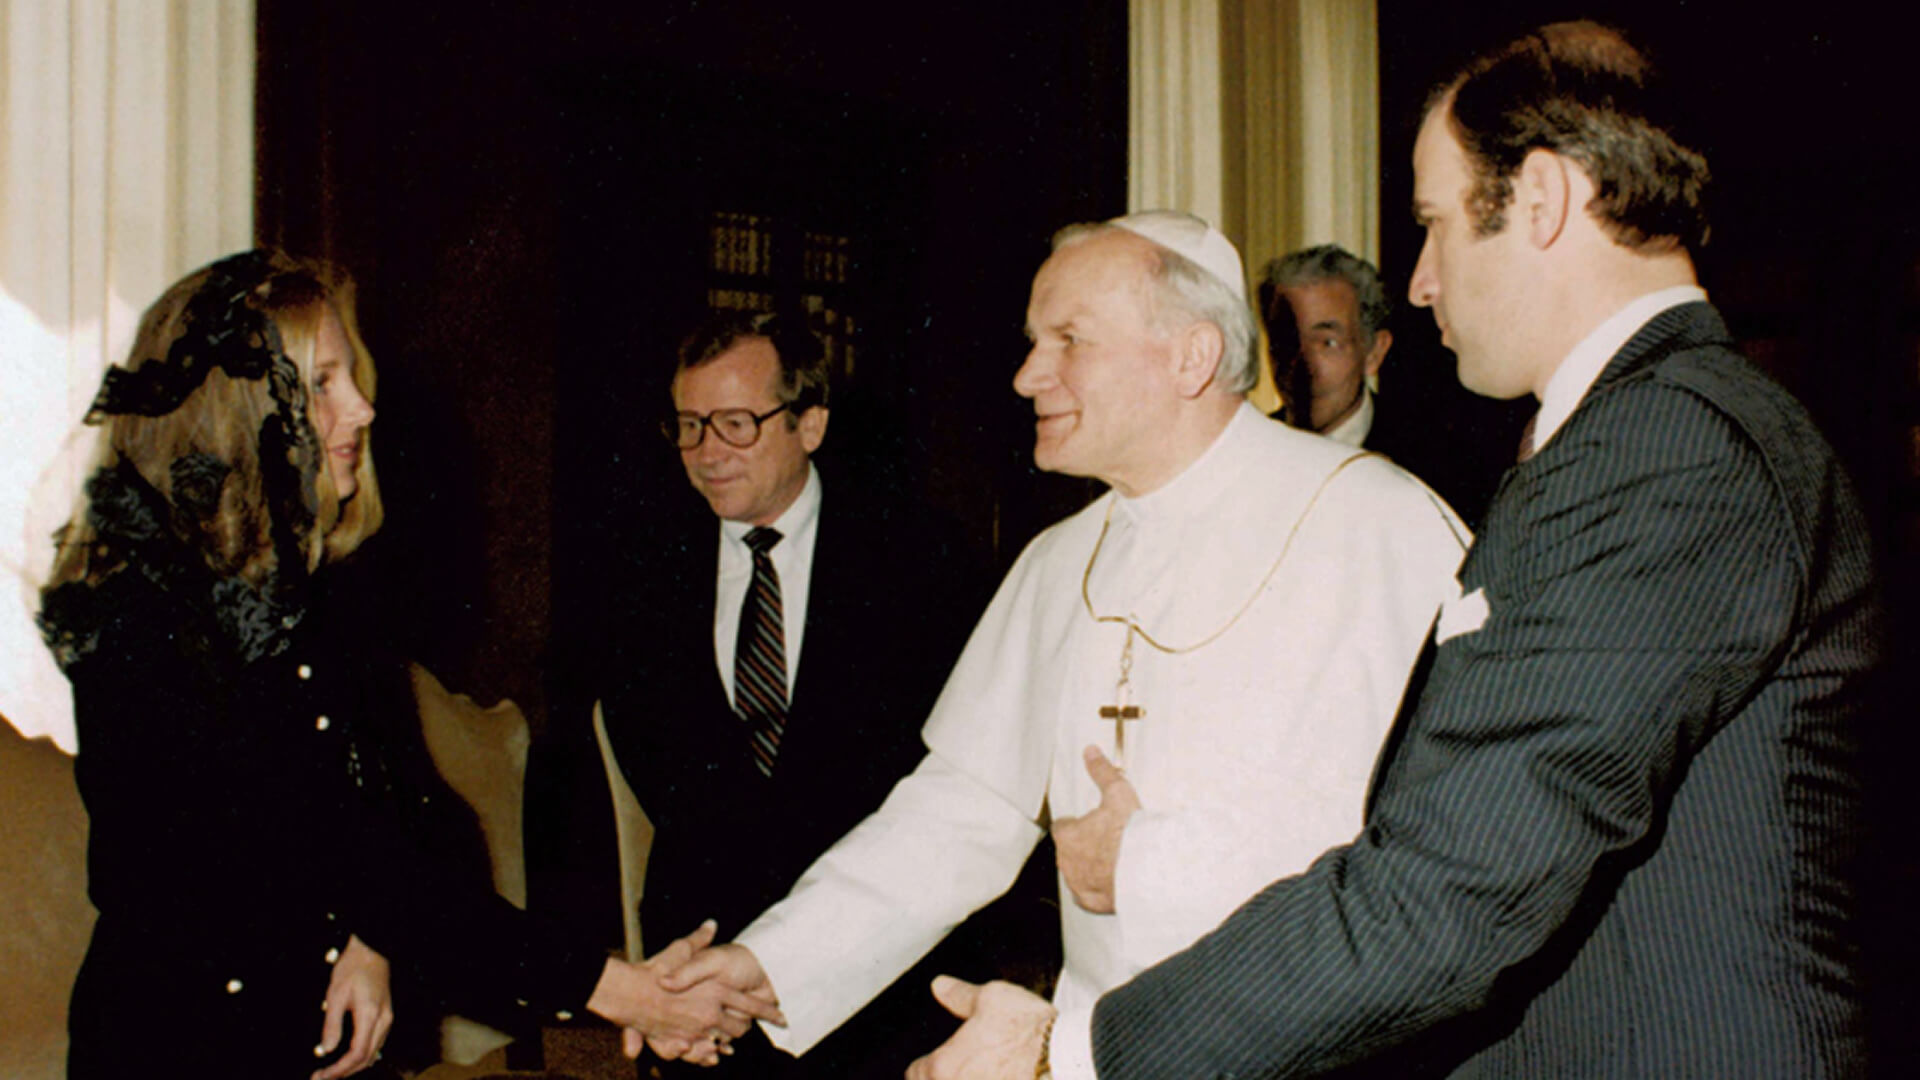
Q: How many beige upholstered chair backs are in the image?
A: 2